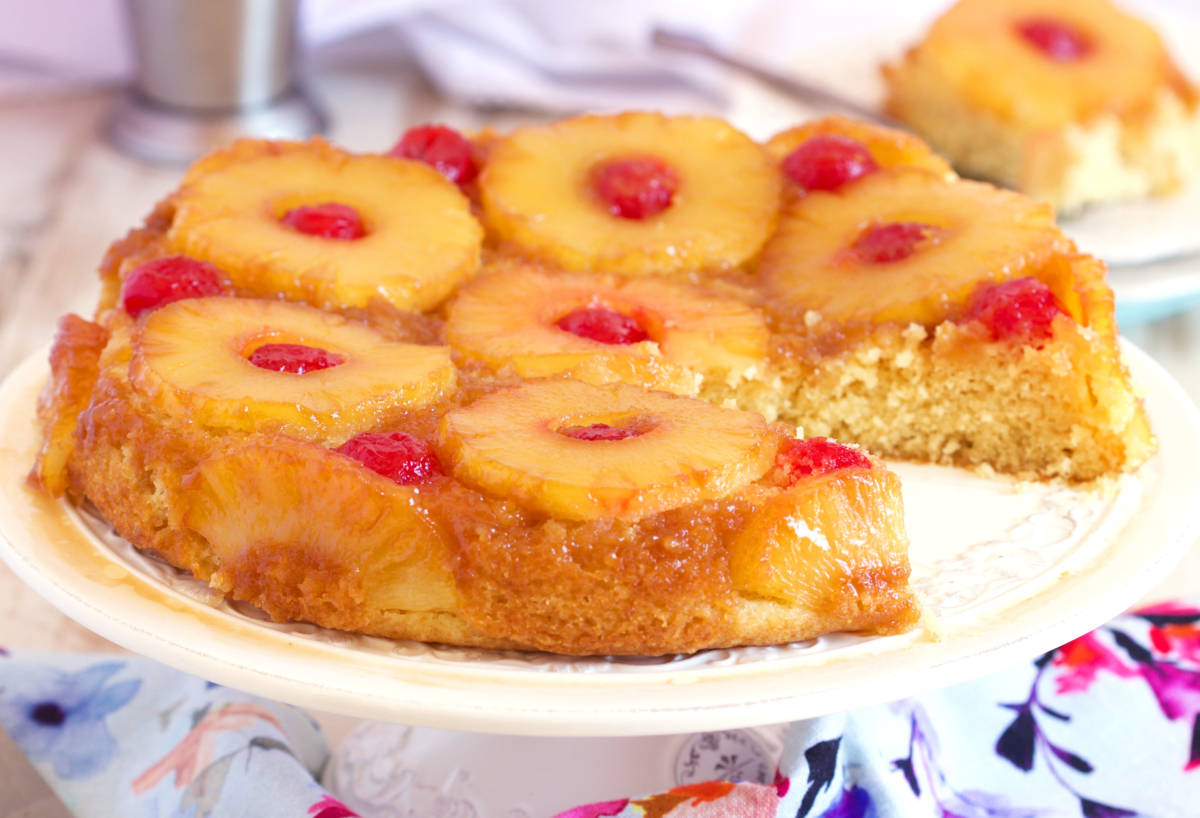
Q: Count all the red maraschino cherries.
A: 13